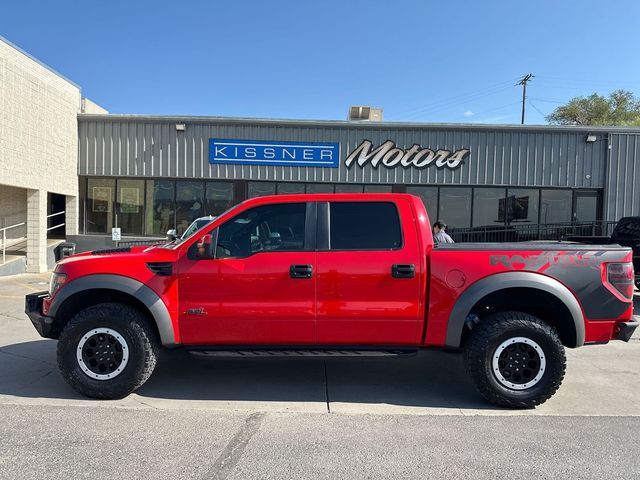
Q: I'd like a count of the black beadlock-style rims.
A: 2